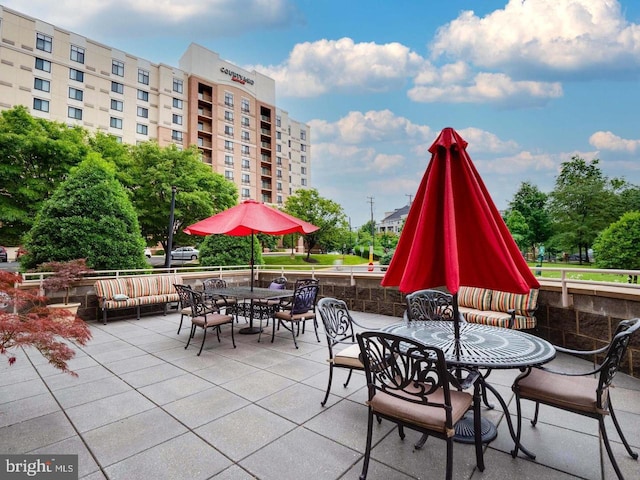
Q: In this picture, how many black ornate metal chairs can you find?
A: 10